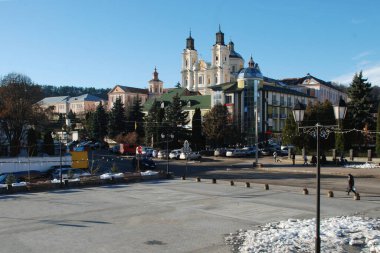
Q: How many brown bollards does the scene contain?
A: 9